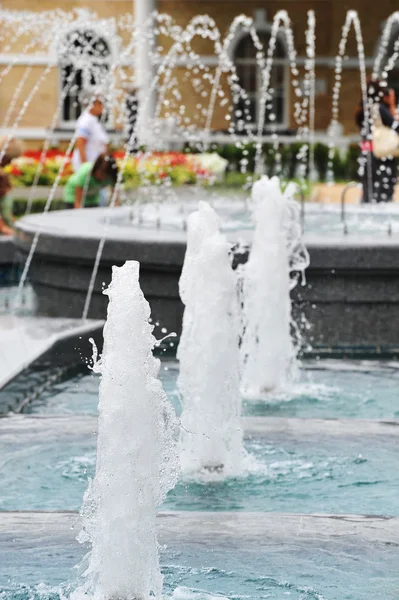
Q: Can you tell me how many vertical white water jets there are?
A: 3